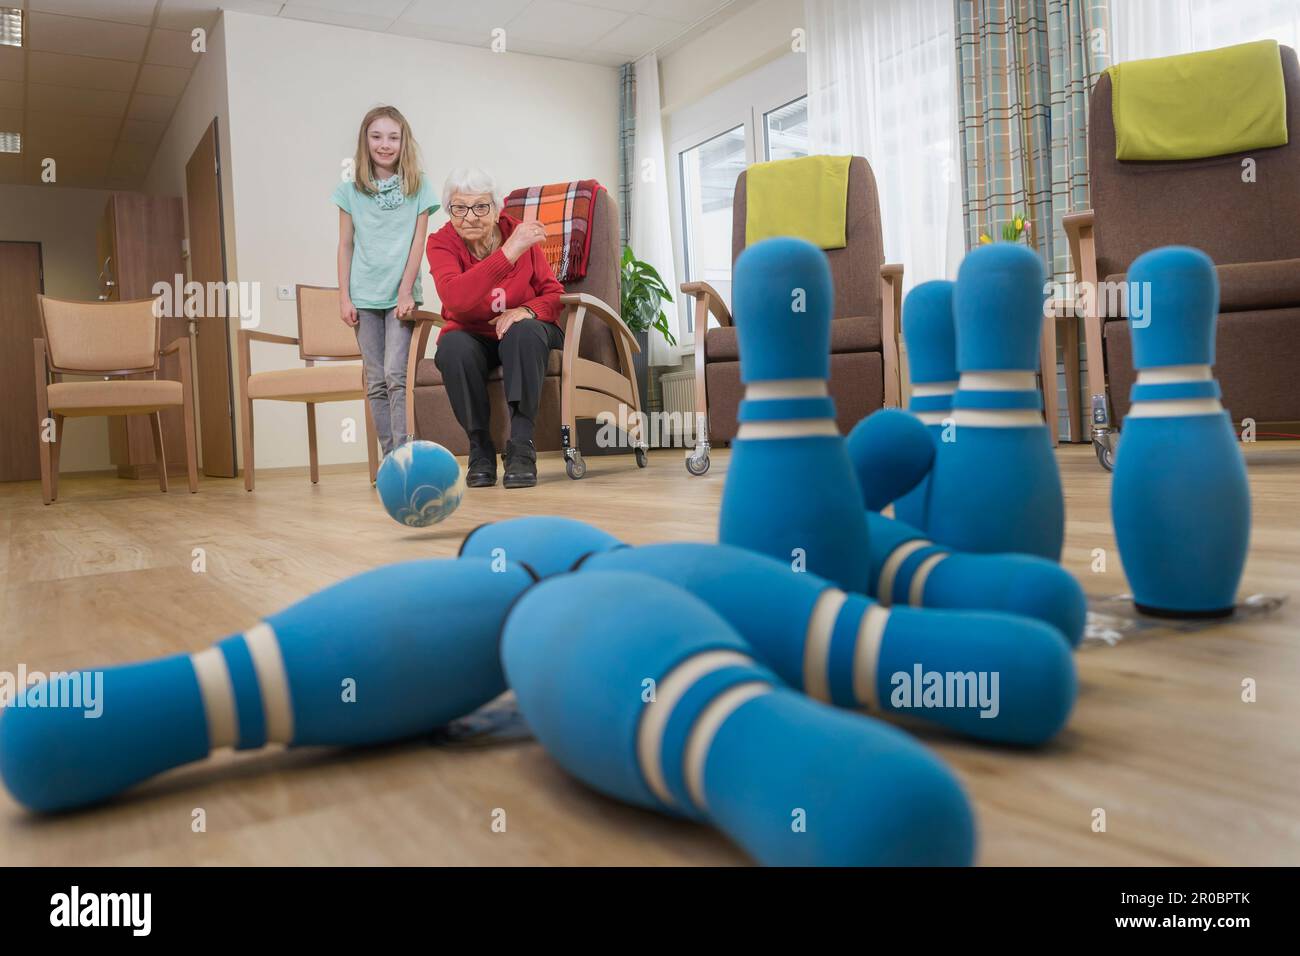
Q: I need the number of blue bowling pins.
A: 10